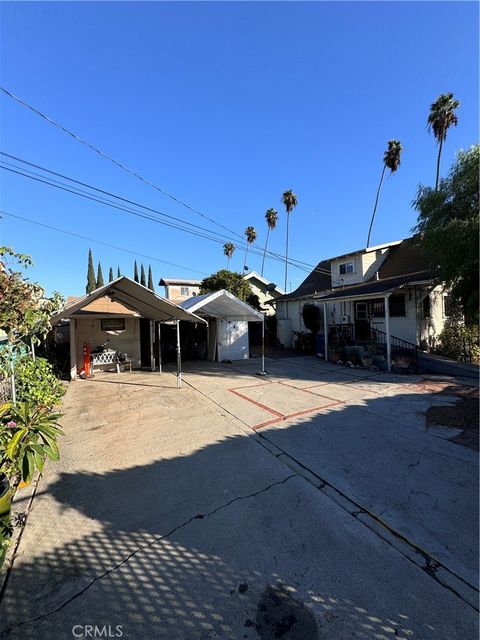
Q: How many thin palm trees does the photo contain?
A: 6